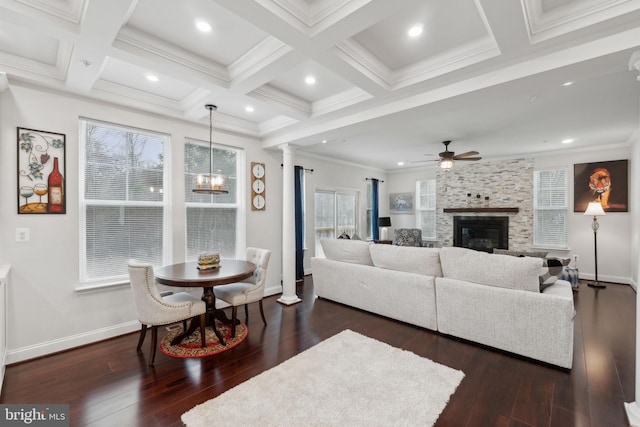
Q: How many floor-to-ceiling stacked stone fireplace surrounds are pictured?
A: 1